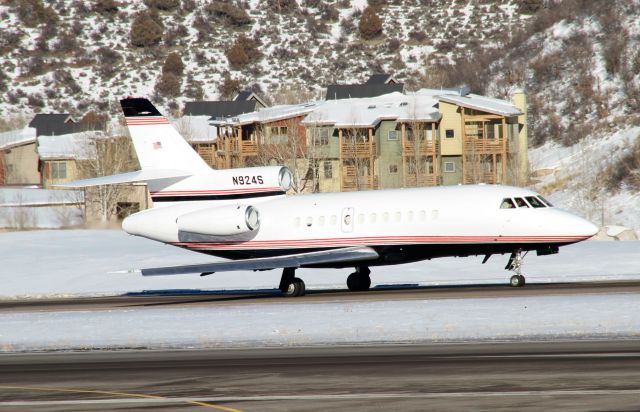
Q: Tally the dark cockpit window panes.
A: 4